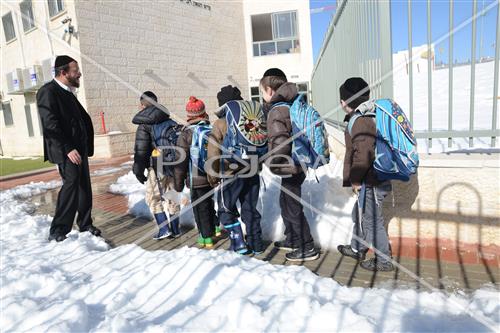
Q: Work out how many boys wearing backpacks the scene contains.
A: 5